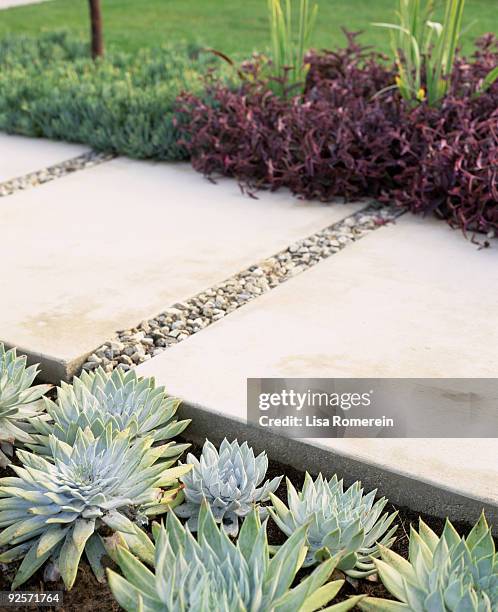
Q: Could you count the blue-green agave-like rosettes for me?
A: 7